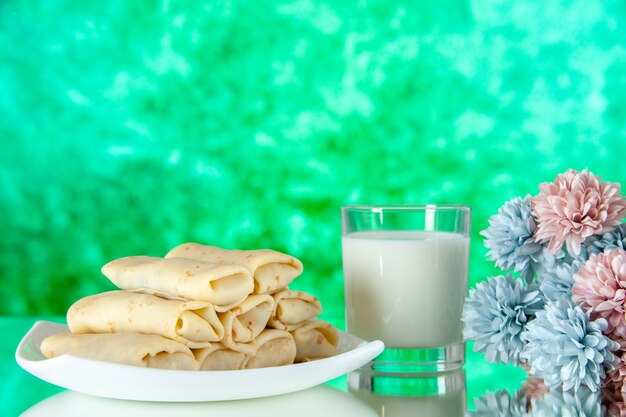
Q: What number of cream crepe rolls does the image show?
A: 9